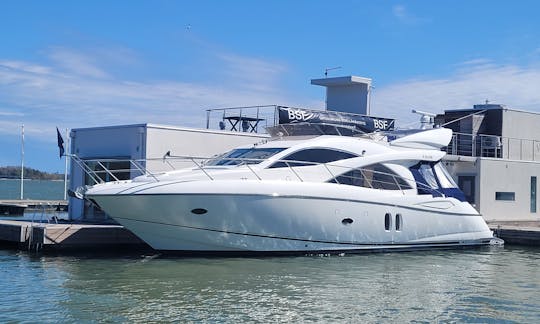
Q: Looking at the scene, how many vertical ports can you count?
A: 2